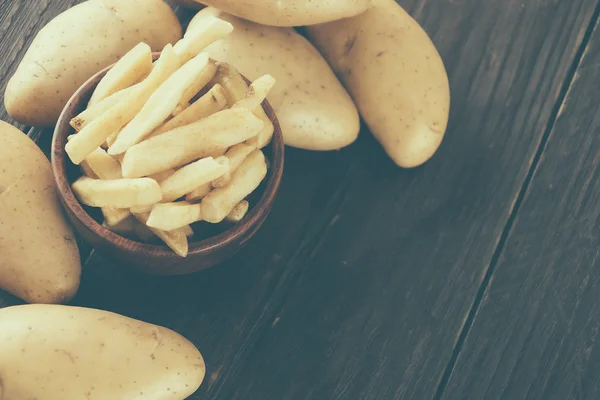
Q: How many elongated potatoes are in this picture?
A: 6